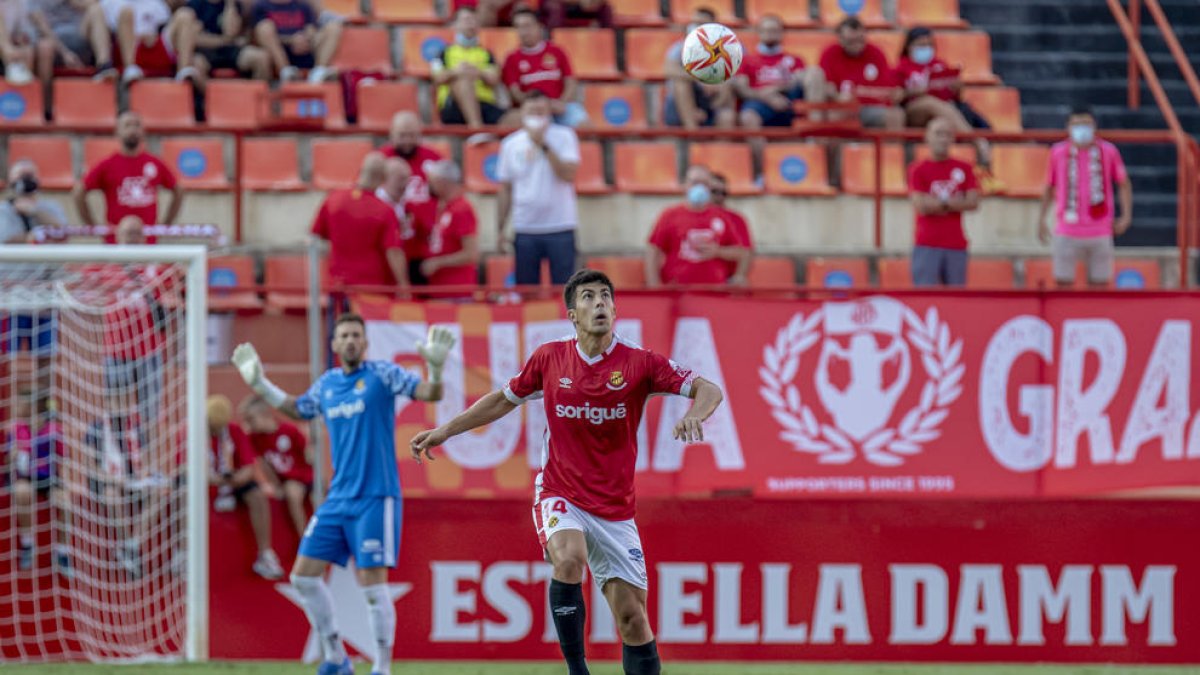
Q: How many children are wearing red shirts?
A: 2